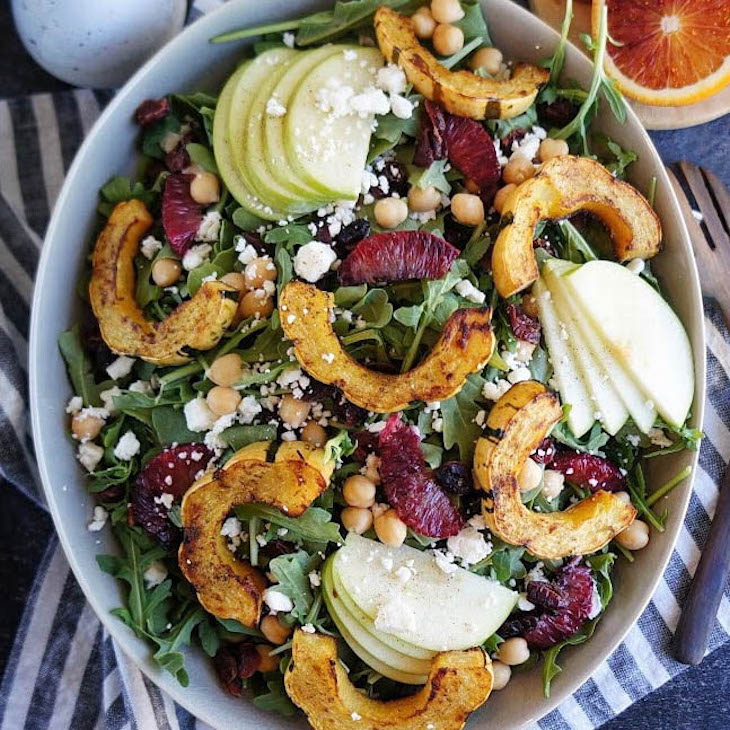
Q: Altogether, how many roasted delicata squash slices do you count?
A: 7